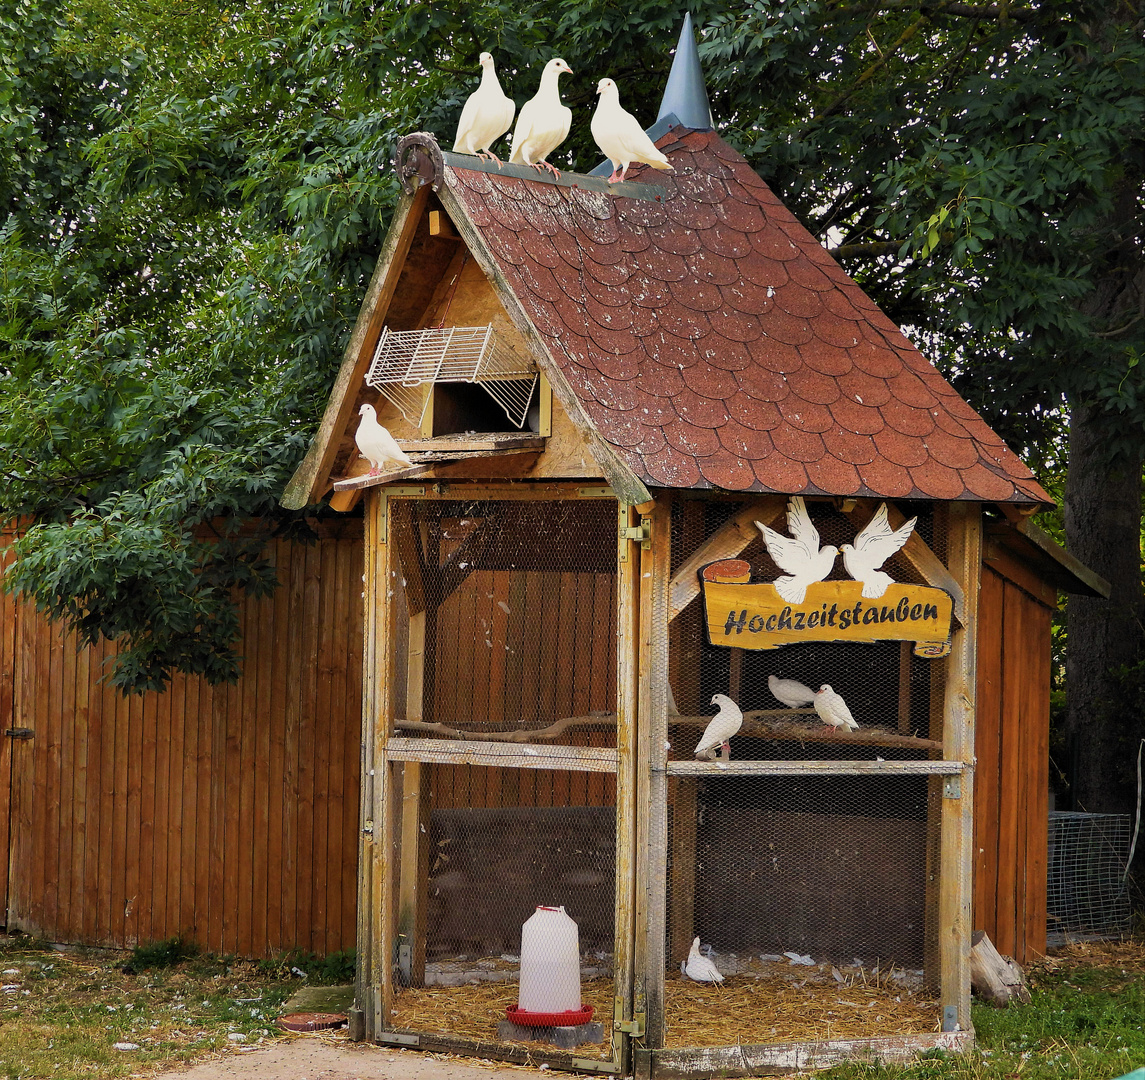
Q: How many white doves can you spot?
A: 8